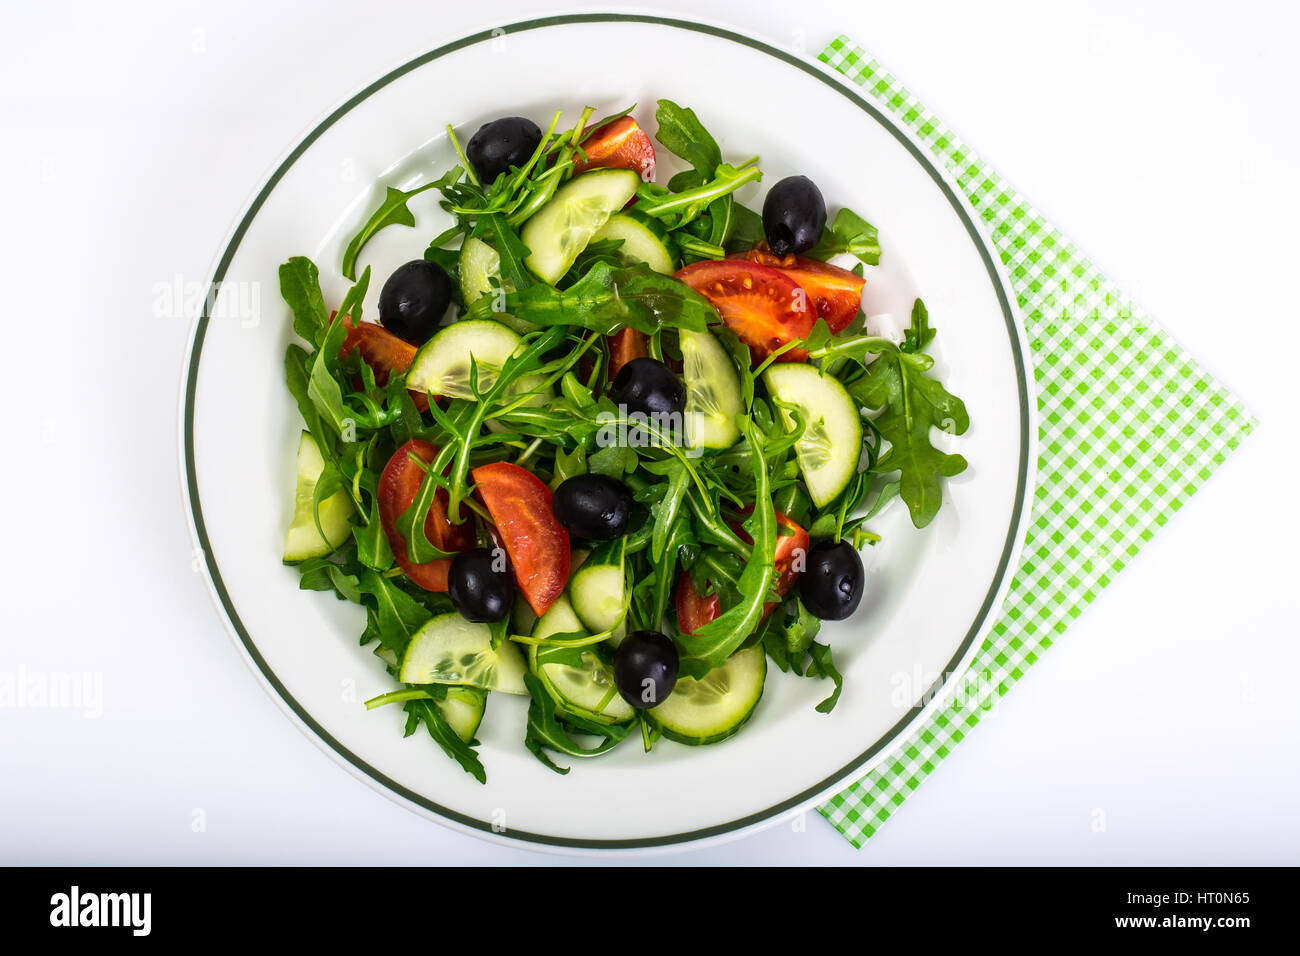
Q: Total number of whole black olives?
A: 8